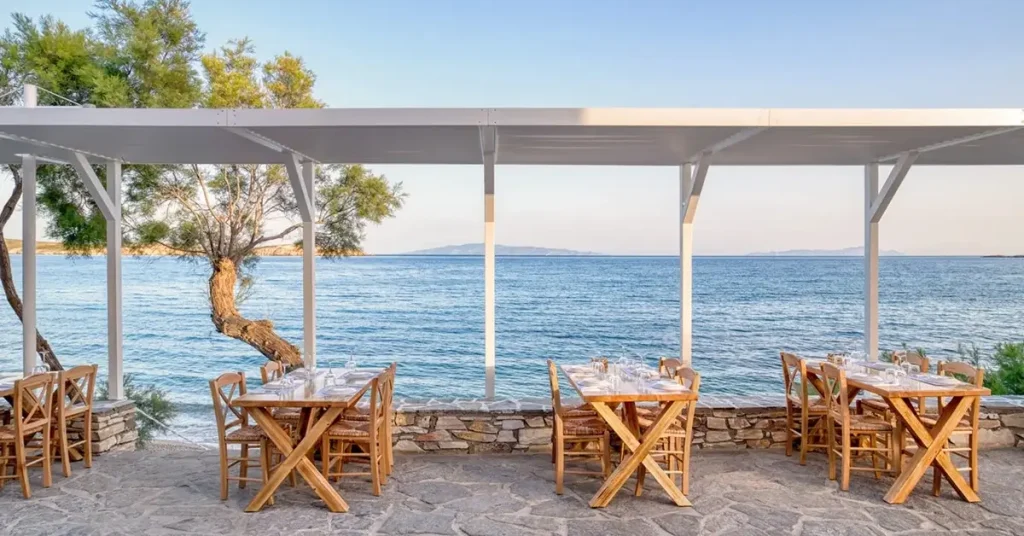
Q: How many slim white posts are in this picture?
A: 6